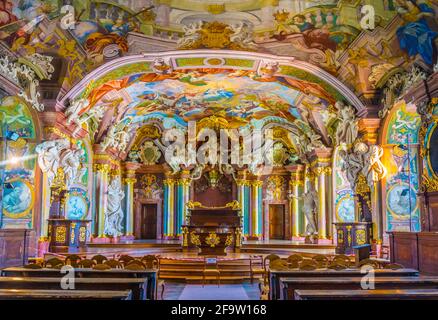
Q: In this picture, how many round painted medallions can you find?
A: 4